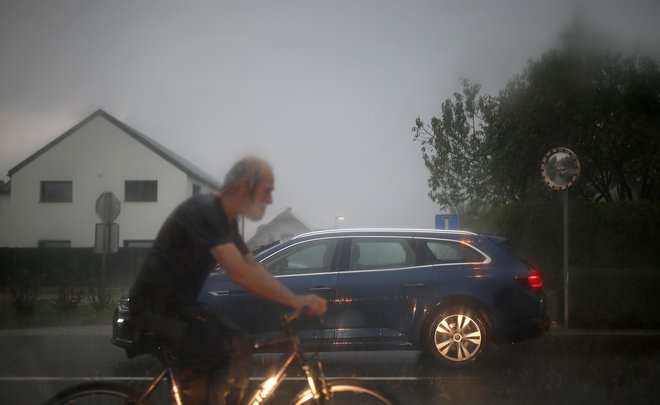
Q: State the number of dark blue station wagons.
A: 1